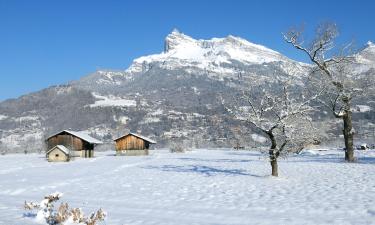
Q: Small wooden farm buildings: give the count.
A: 3